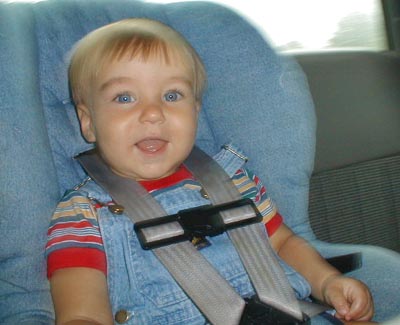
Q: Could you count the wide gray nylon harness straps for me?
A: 2